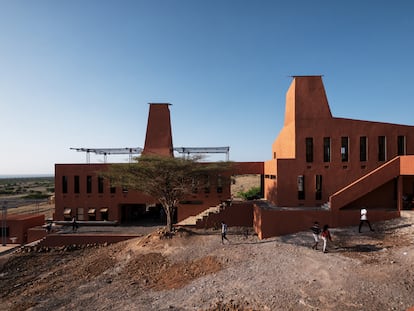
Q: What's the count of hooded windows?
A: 3